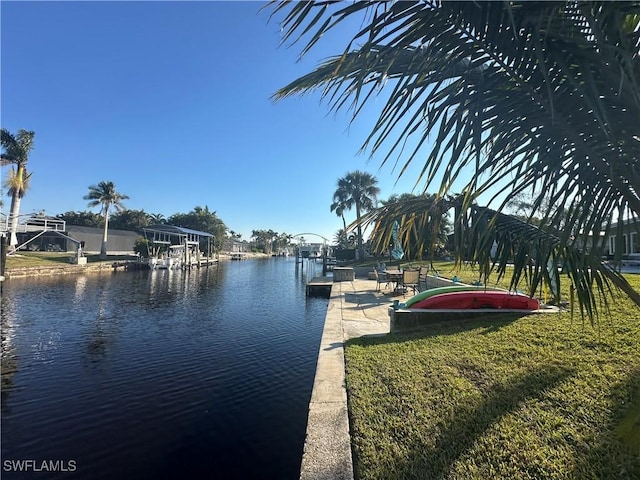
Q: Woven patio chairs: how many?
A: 4